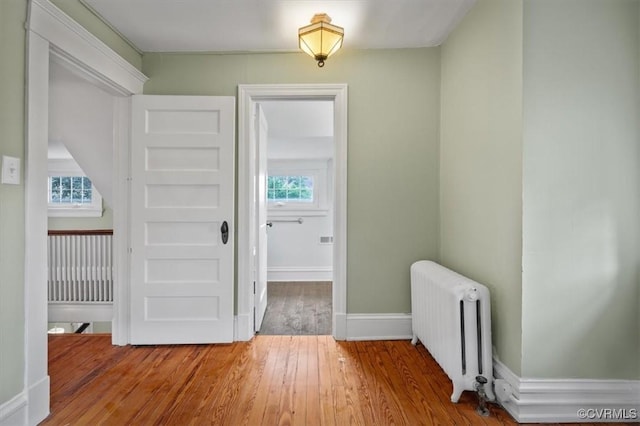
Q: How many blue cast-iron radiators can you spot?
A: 0